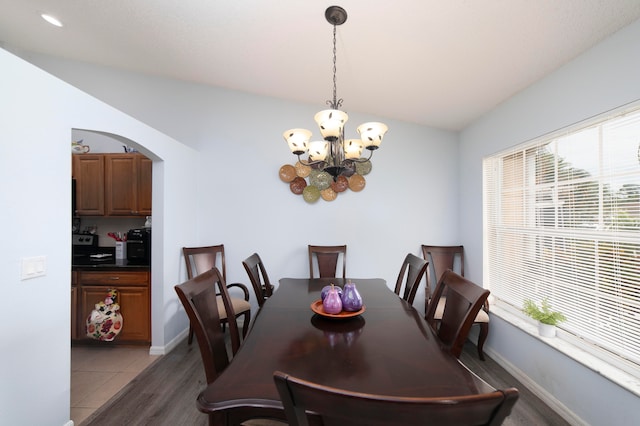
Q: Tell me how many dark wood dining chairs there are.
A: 8